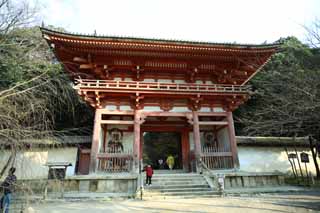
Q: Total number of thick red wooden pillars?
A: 4